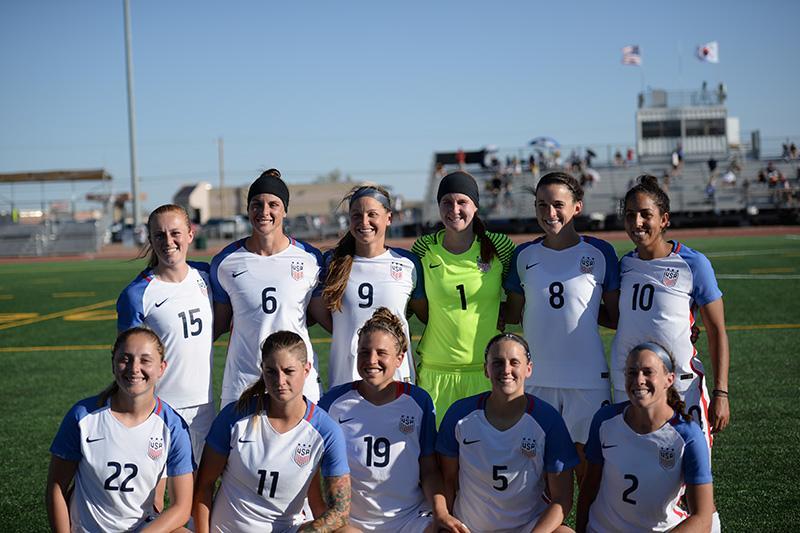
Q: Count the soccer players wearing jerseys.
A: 11